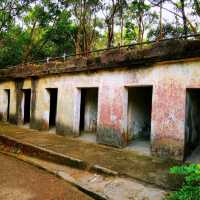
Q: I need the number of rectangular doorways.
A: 6